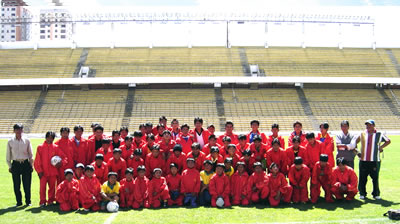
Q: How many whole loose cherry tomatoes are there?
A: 0